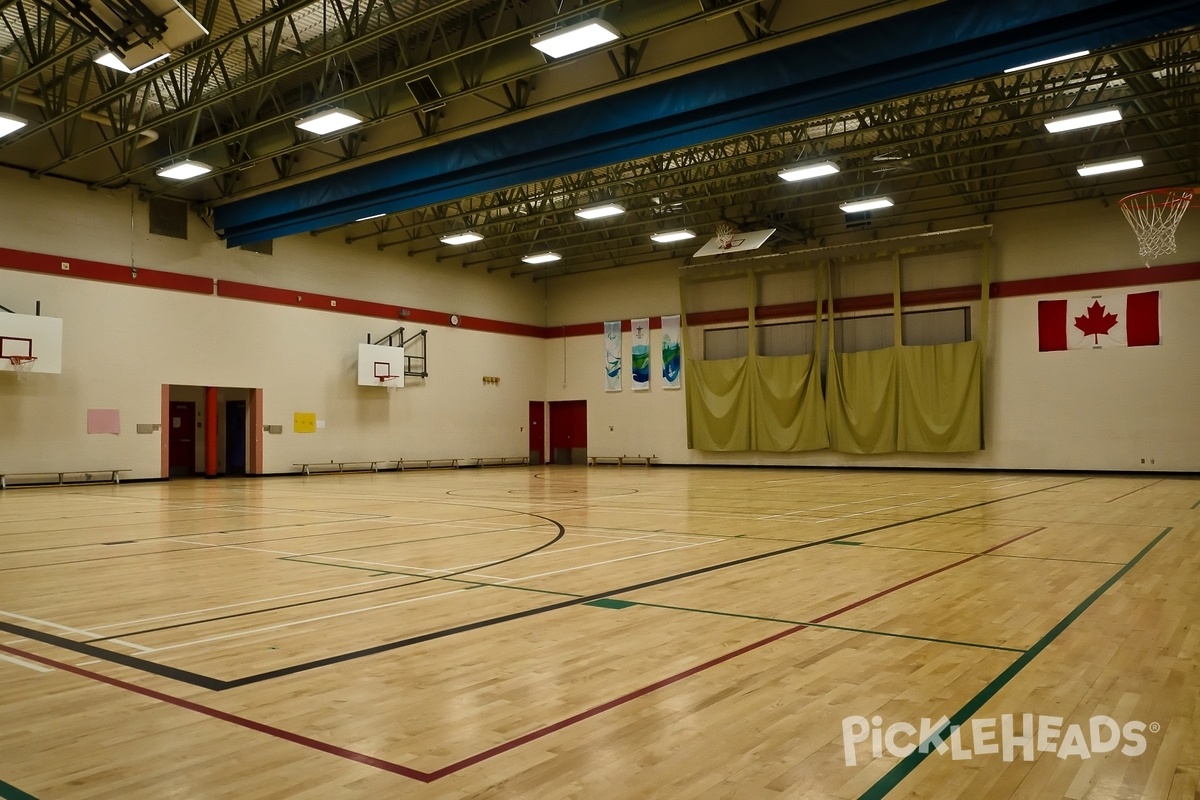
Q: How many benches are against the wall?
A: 5